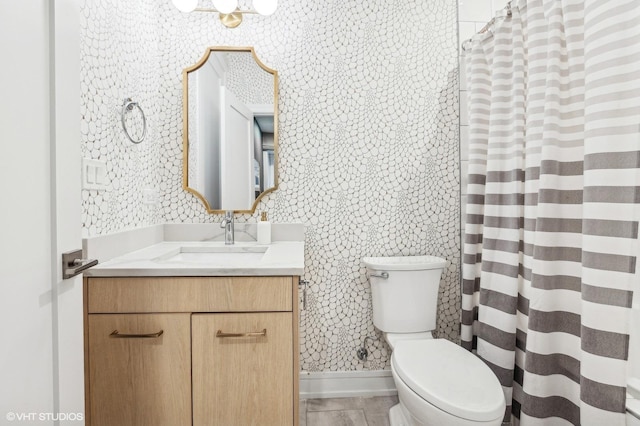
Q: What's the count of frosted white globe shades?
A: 3